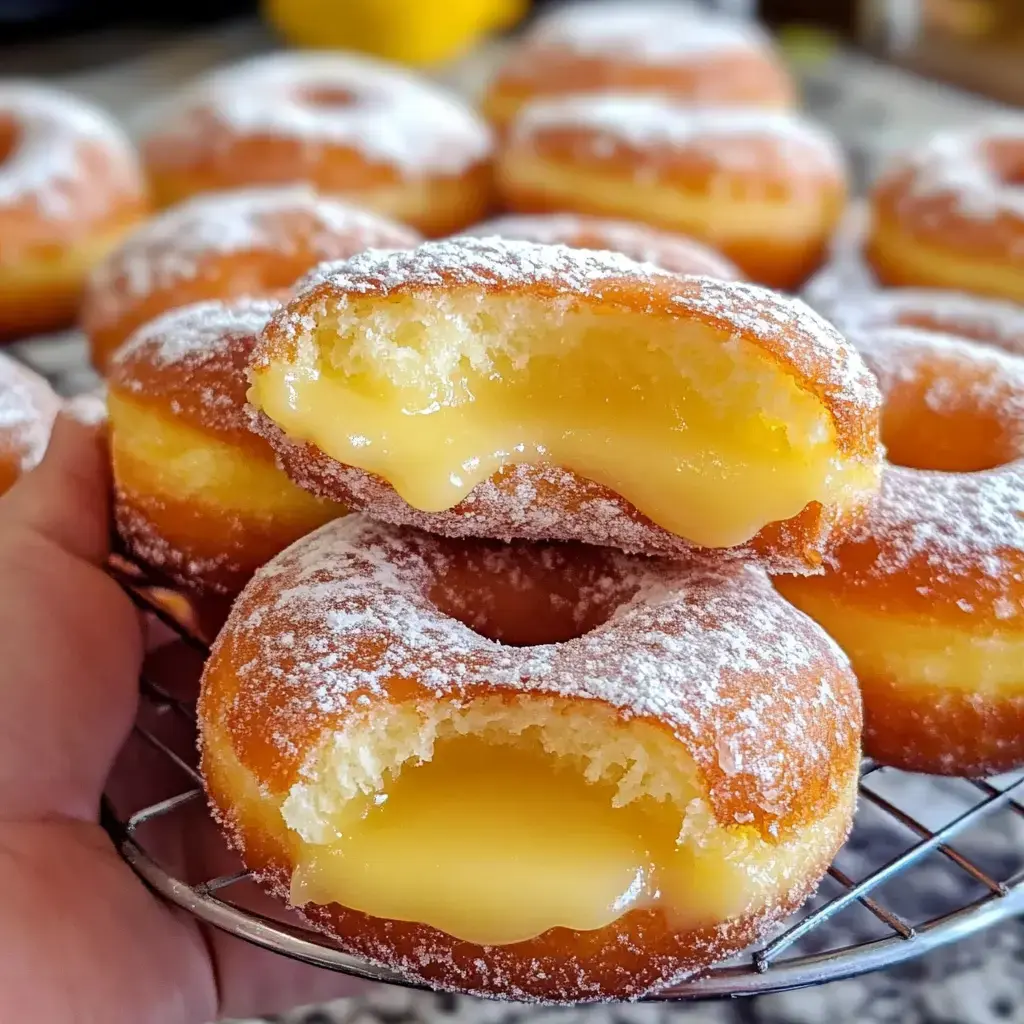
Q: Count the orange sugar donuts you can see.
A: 13